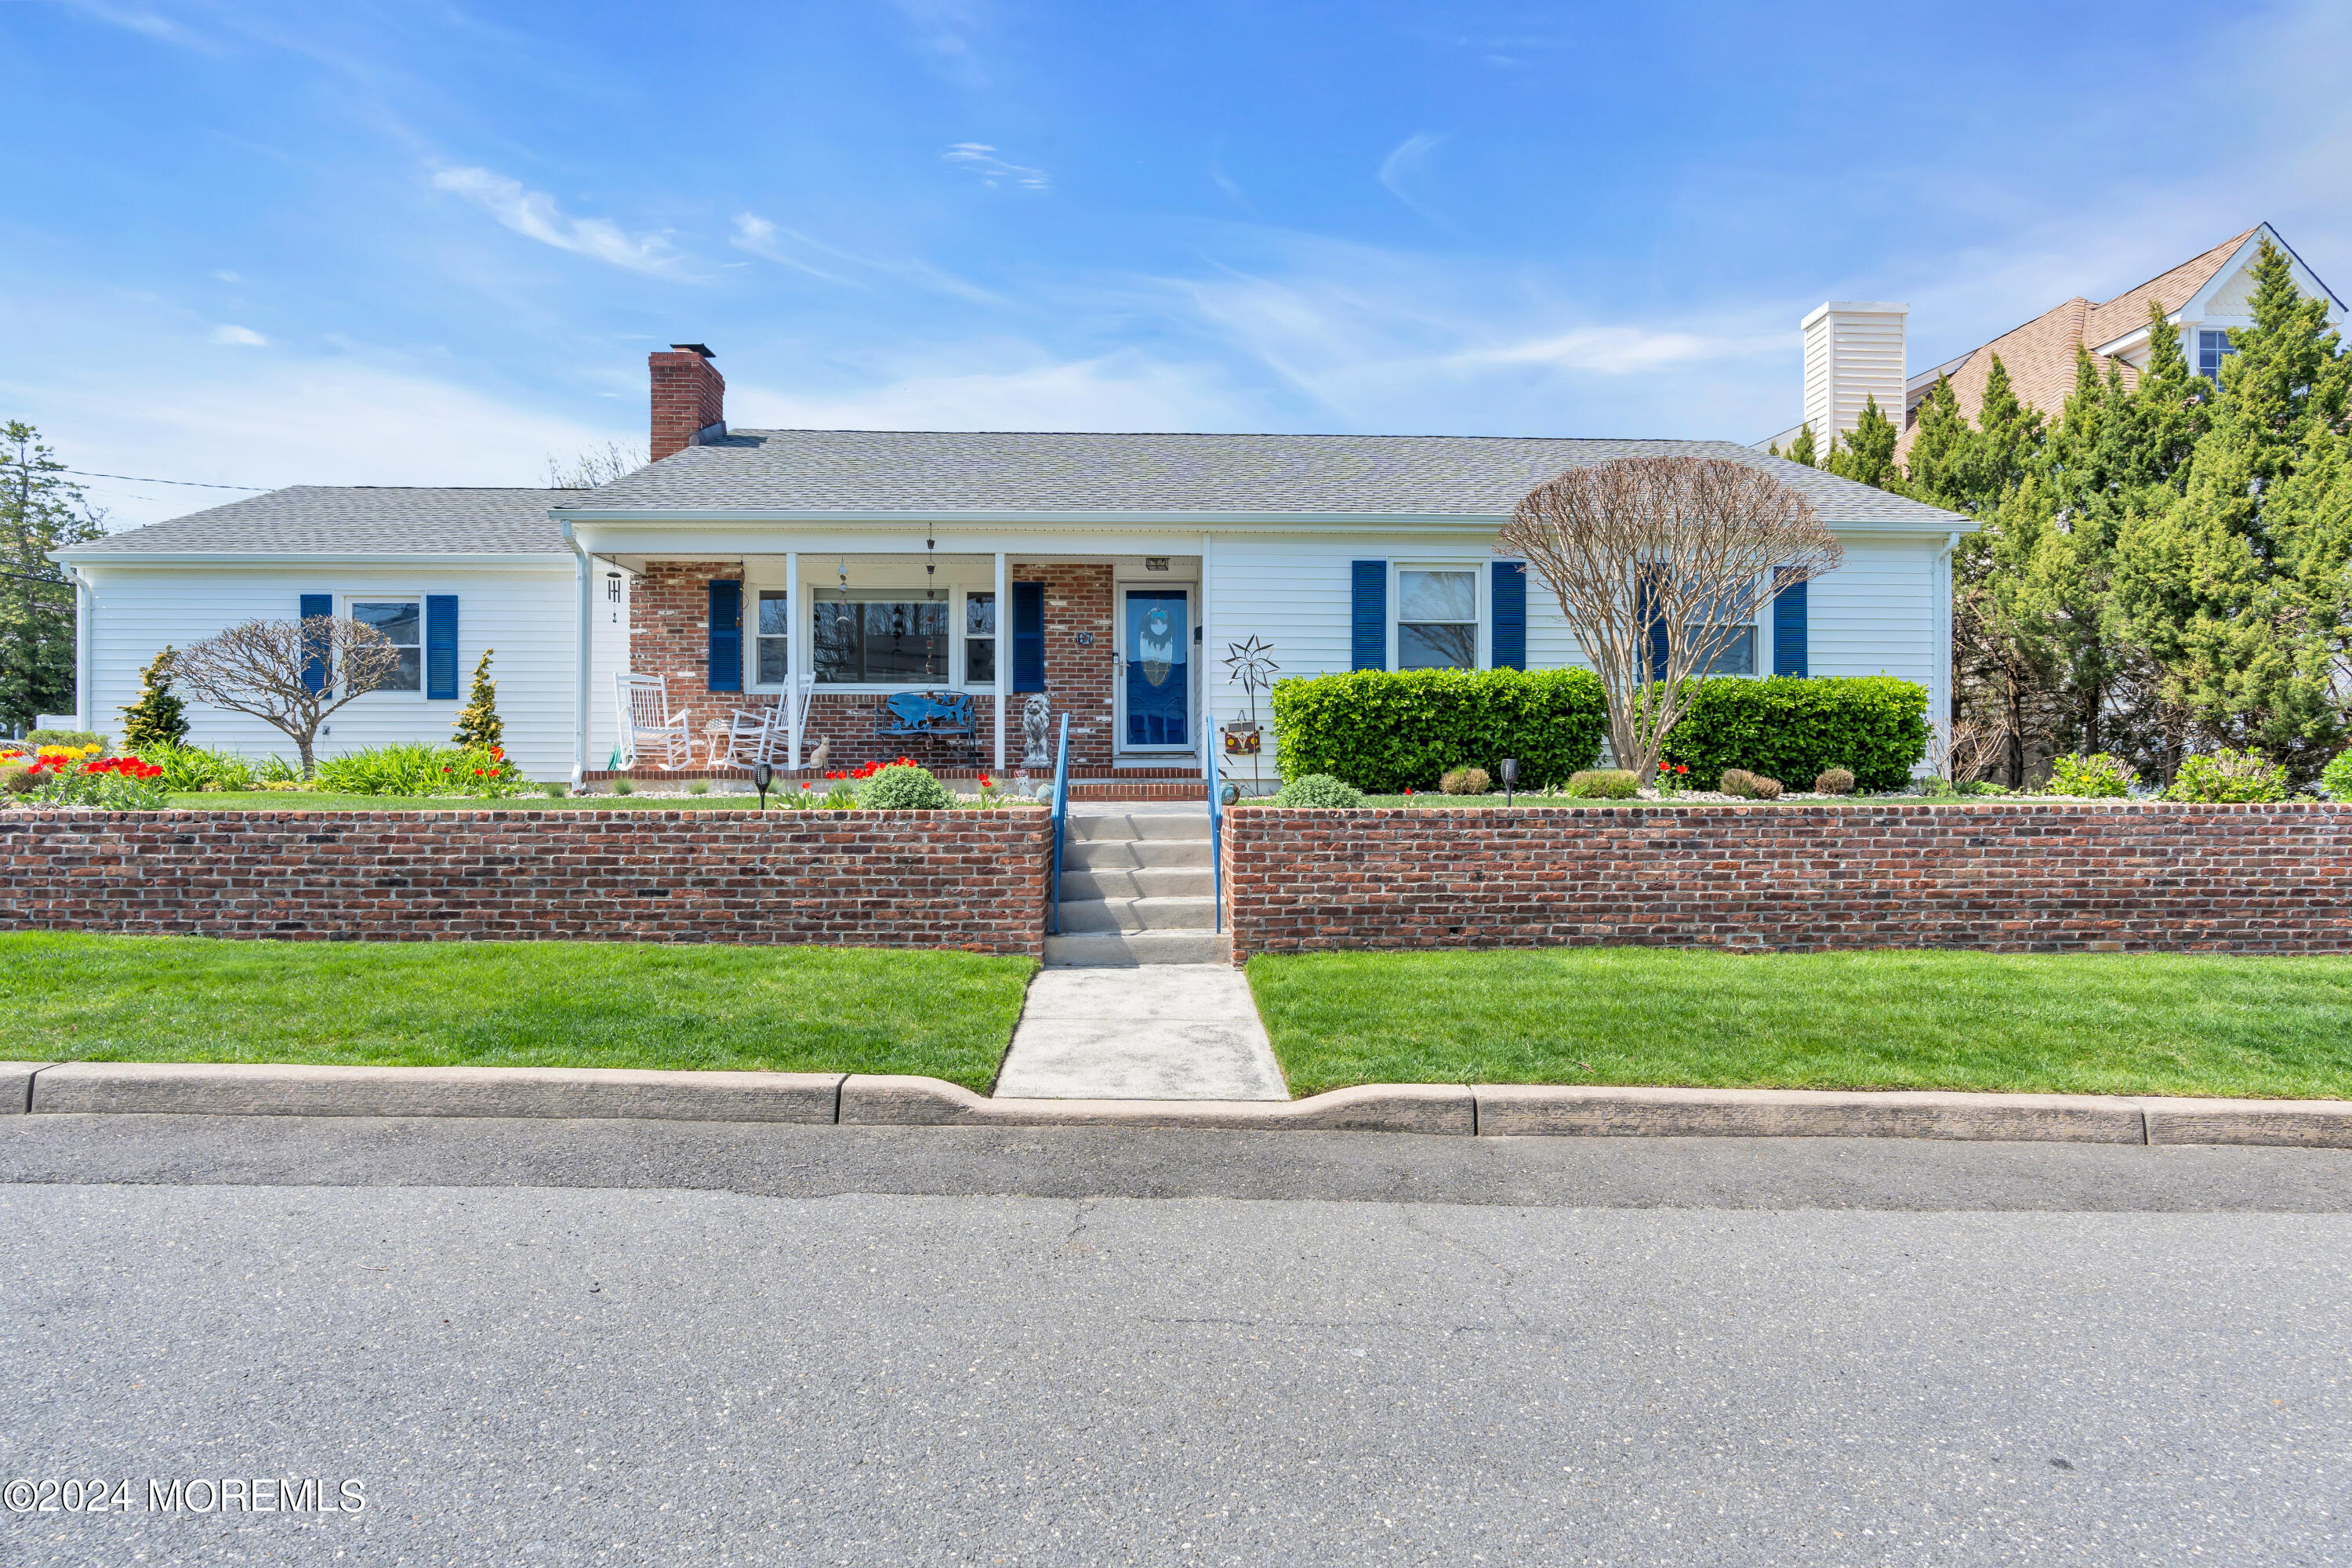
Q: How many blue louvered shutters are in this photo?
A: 8